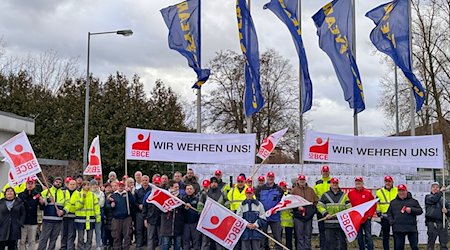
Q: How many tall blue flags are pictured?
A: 5